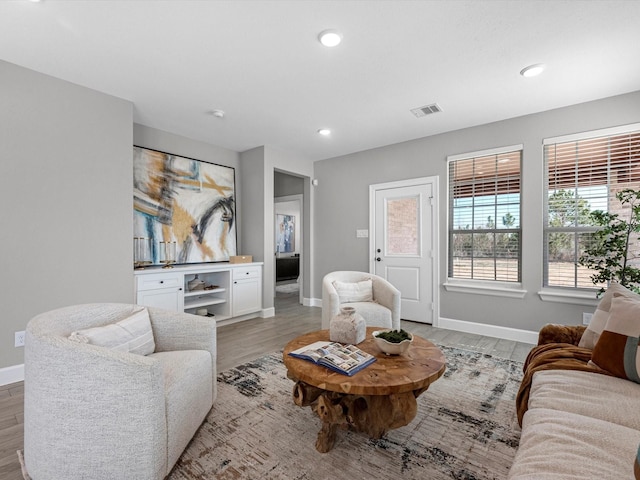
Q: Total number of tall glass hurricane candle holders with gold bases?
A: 2